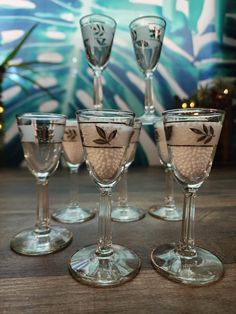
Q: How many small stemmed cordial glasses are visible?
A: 8